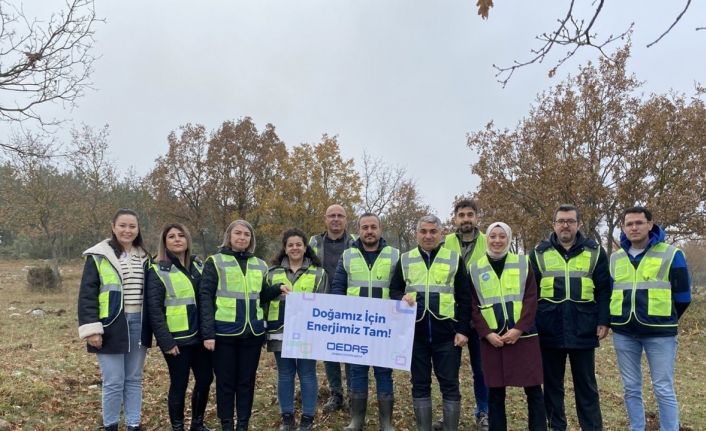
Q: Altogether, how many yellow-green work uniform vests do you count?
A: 11